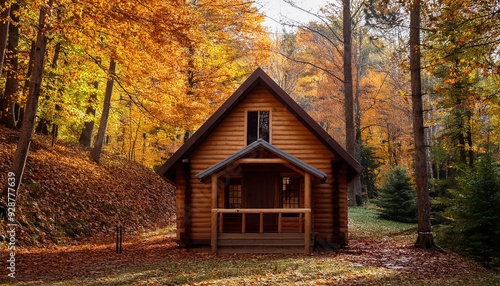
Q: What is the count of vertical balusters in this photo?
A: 5